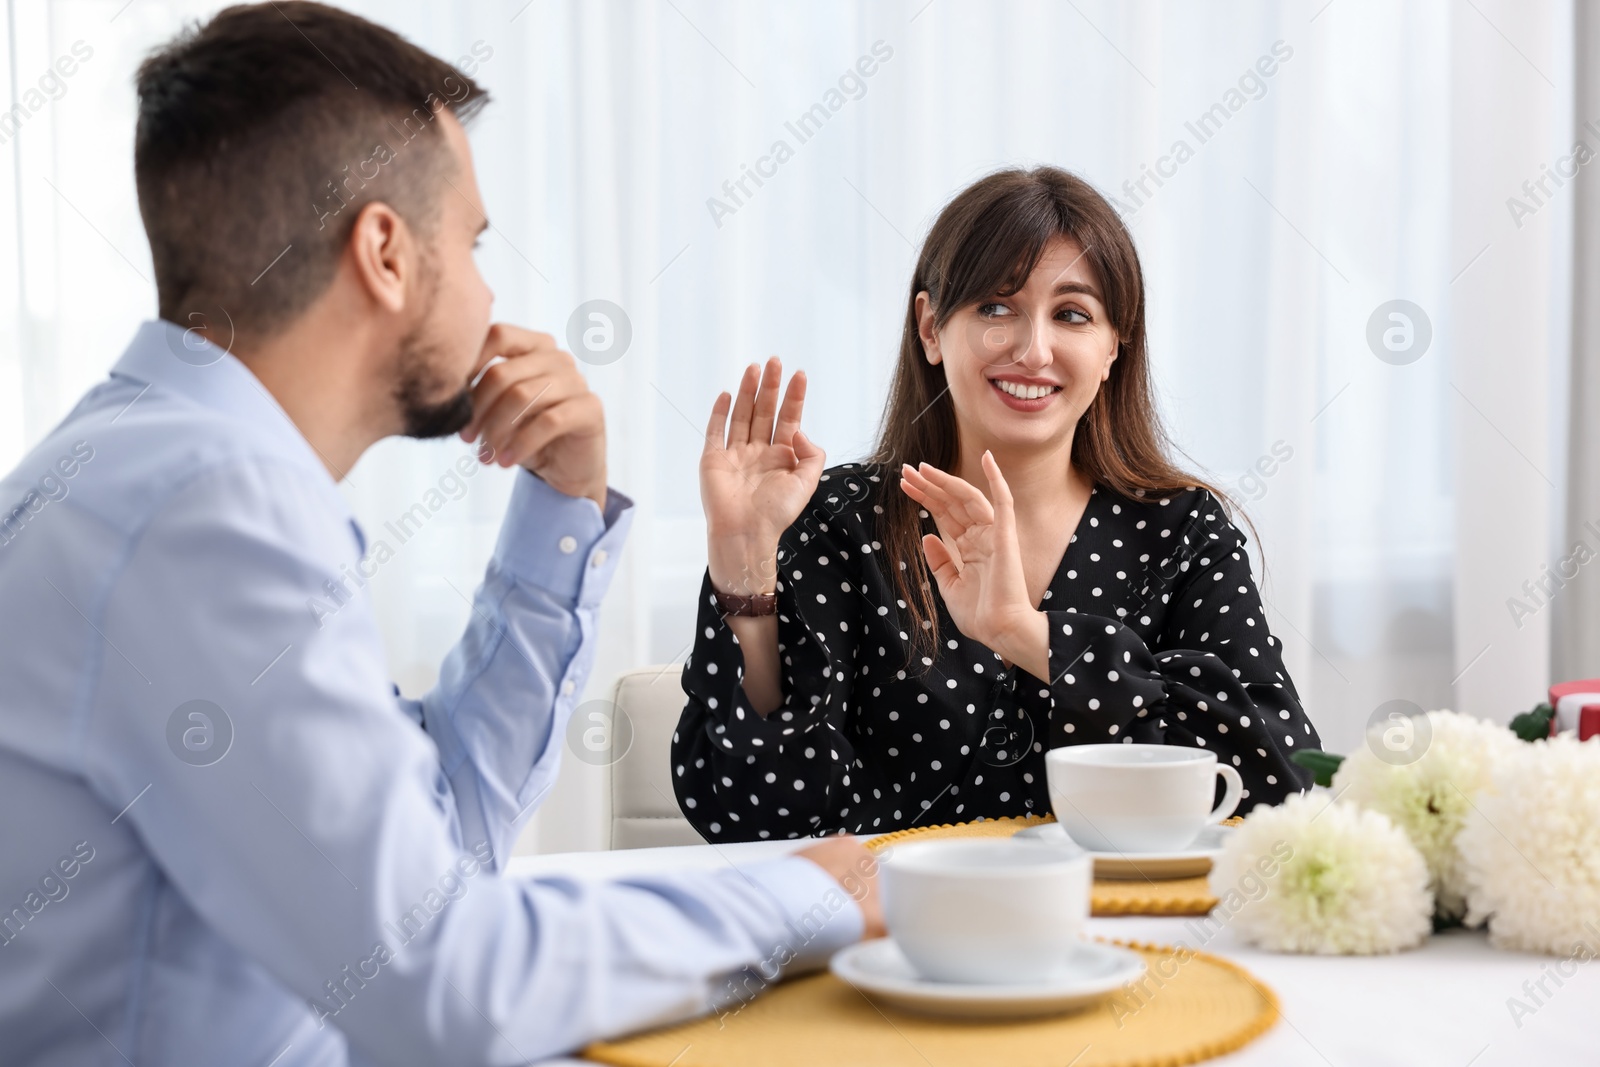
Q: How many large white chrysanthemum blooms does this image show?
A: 3